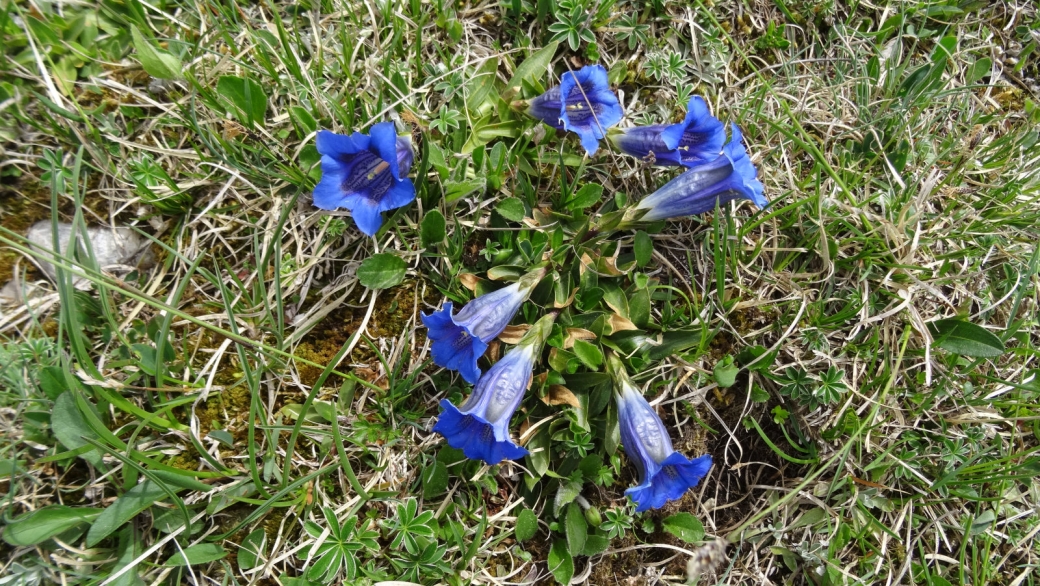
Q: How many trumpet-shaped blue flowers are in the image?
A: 7